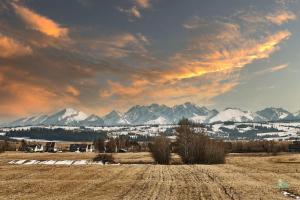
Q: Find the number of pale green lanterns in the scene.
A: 0